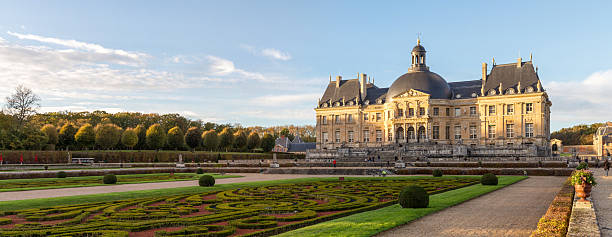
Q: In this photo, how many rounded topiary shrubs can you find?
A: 7